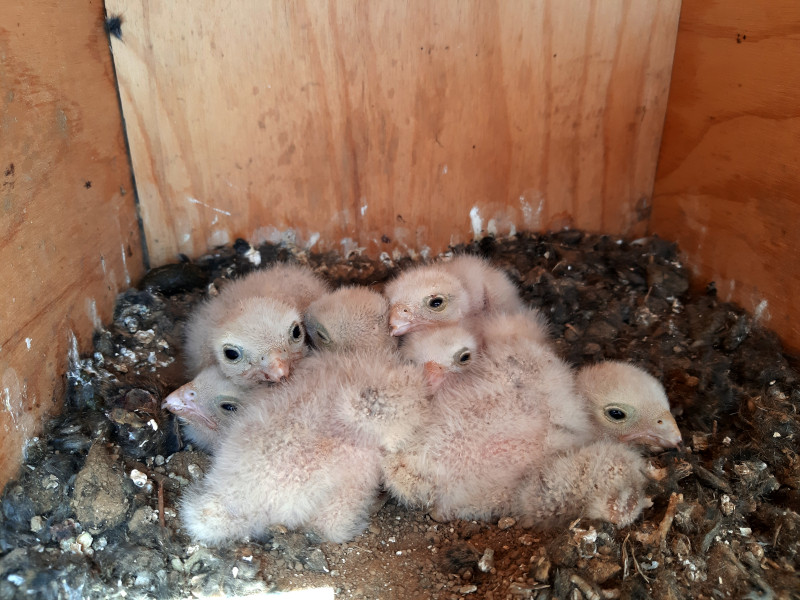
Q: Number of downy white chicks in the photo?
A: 6